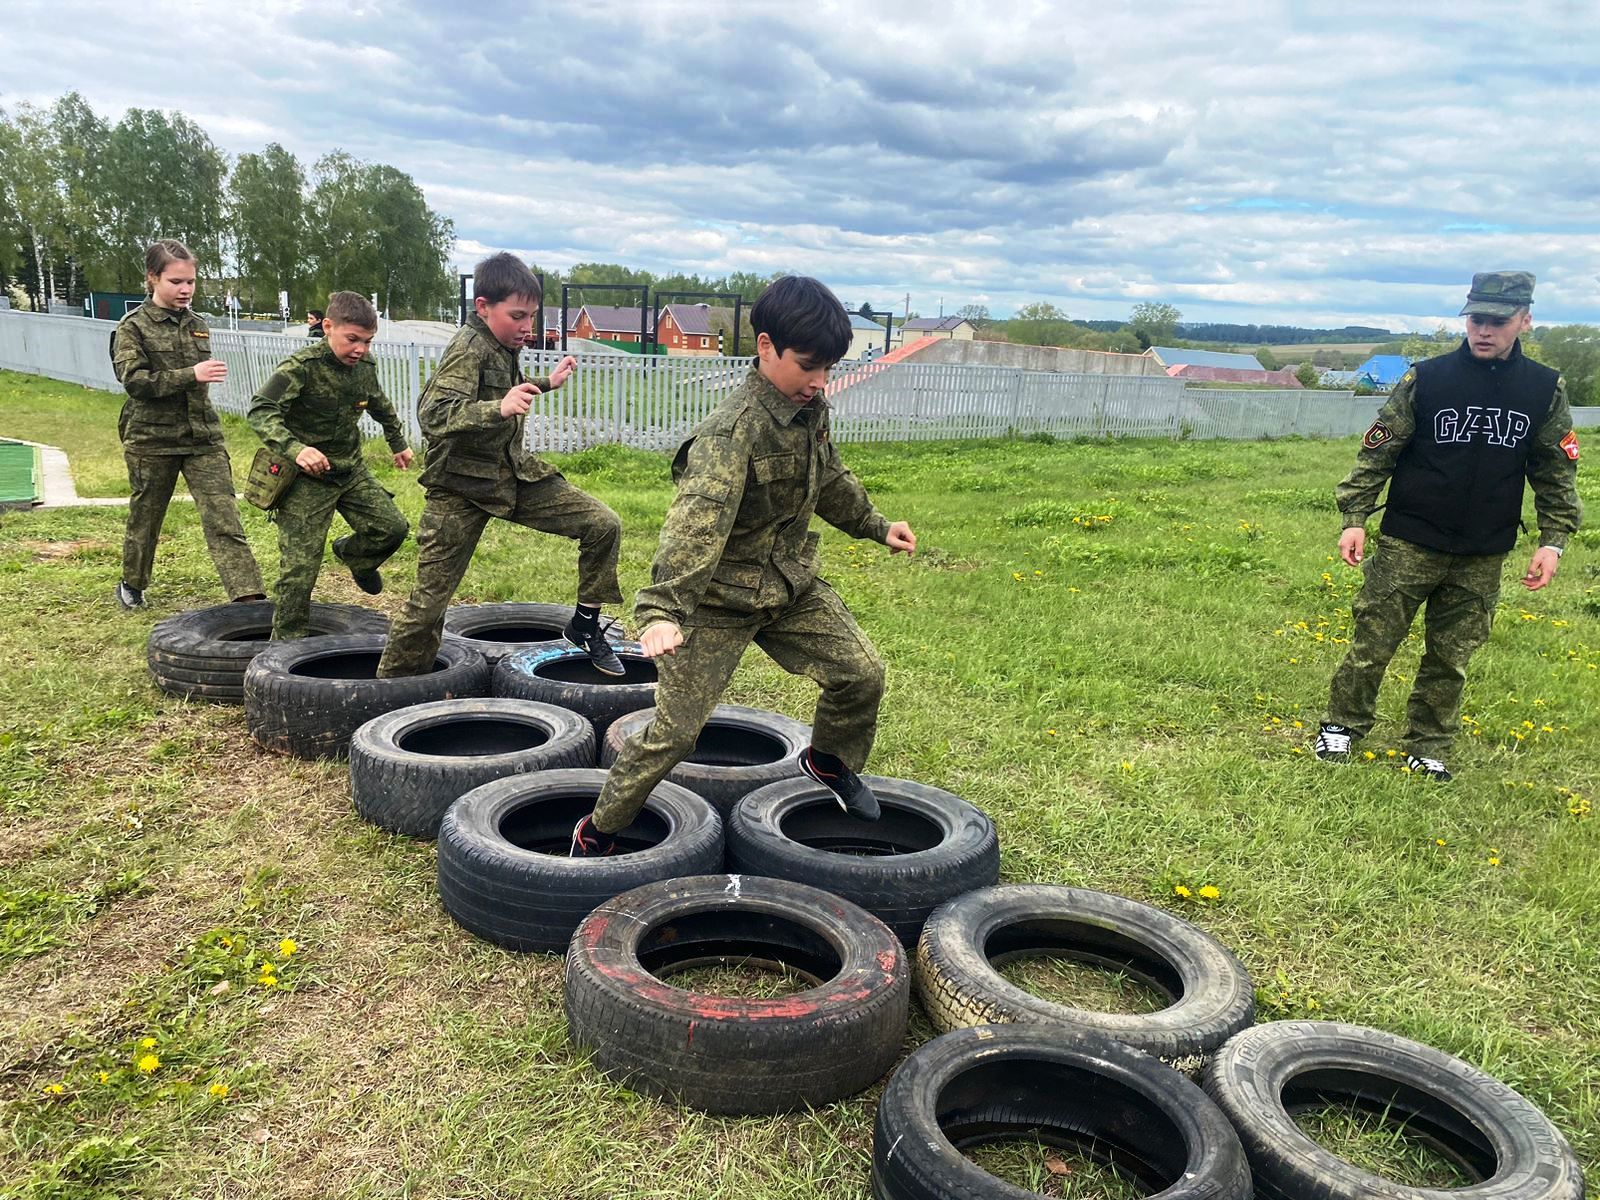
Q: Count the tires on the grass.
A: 12